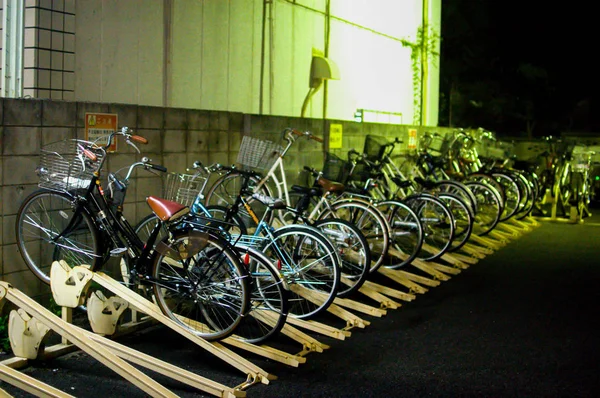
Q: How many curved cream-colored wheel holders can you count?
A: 3